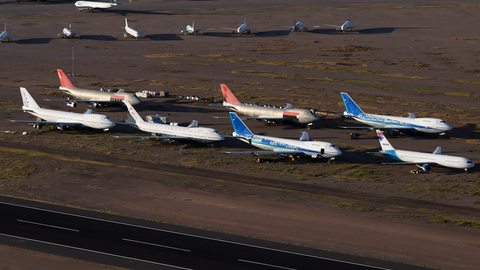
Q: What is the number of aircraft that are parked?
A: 15